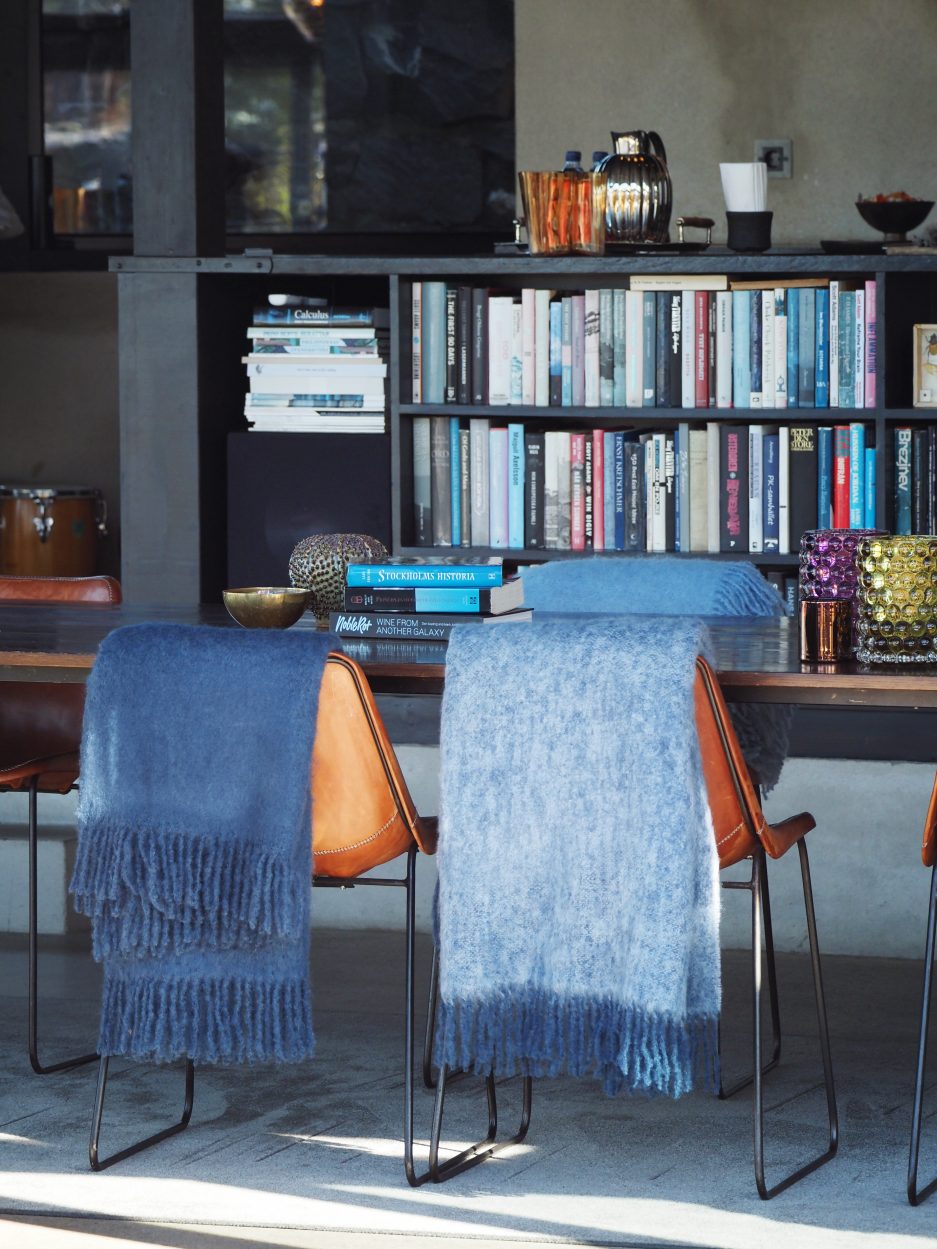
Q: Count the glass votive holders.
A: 2